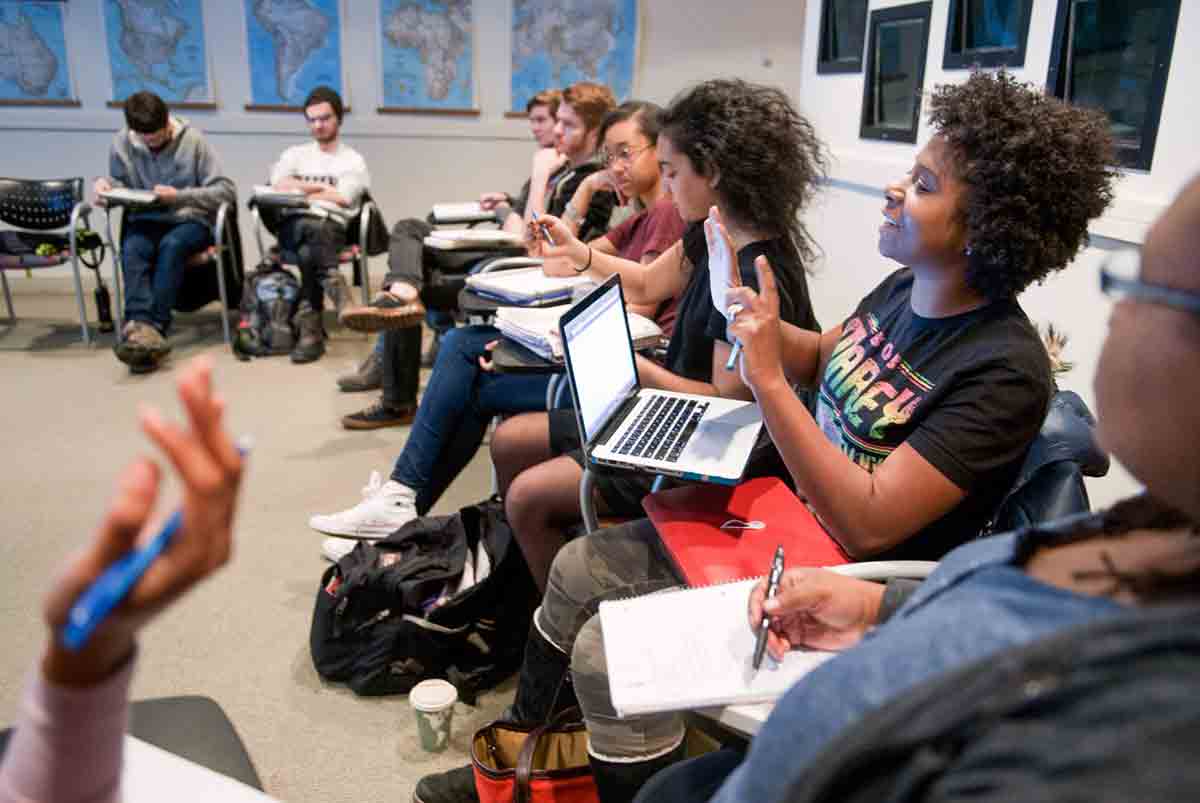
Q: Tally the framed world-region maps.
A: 5